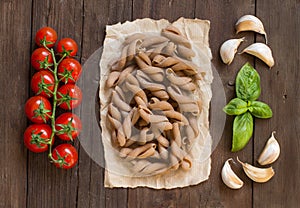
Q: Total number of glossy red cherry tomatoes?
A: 10